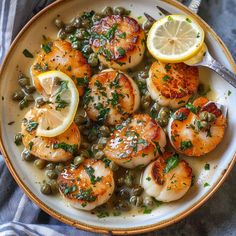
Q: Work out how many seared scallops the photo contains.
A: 9